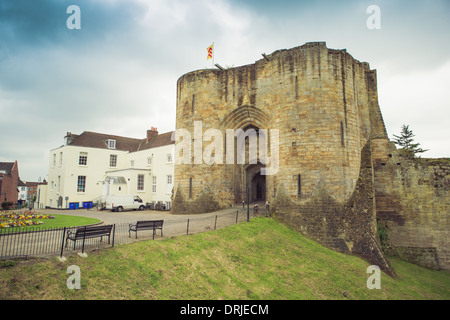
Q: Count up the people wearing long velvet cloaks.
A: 0